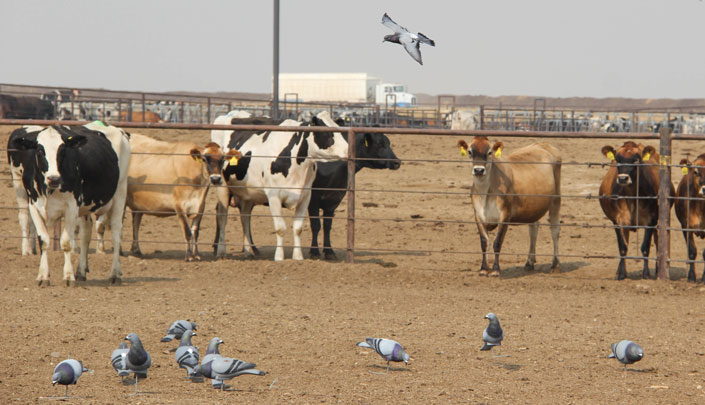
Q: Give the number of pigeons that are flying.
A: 1